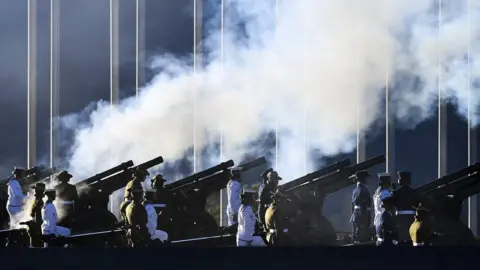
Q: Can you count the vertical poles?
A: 12